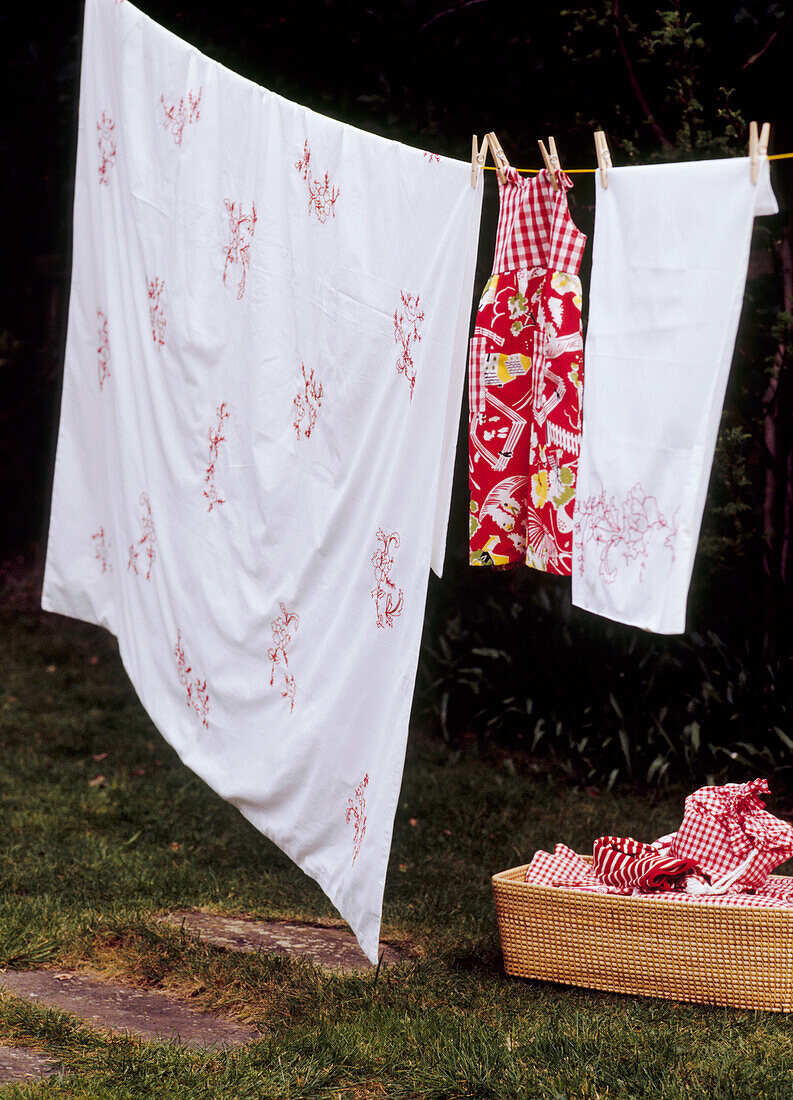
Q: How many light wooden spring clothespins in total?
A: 5